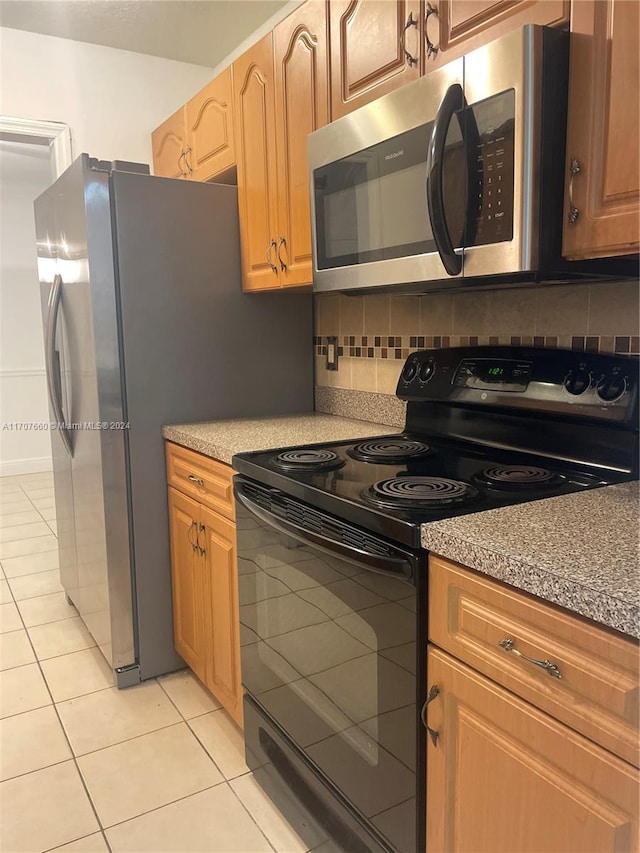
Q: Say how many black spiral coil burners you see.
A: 4